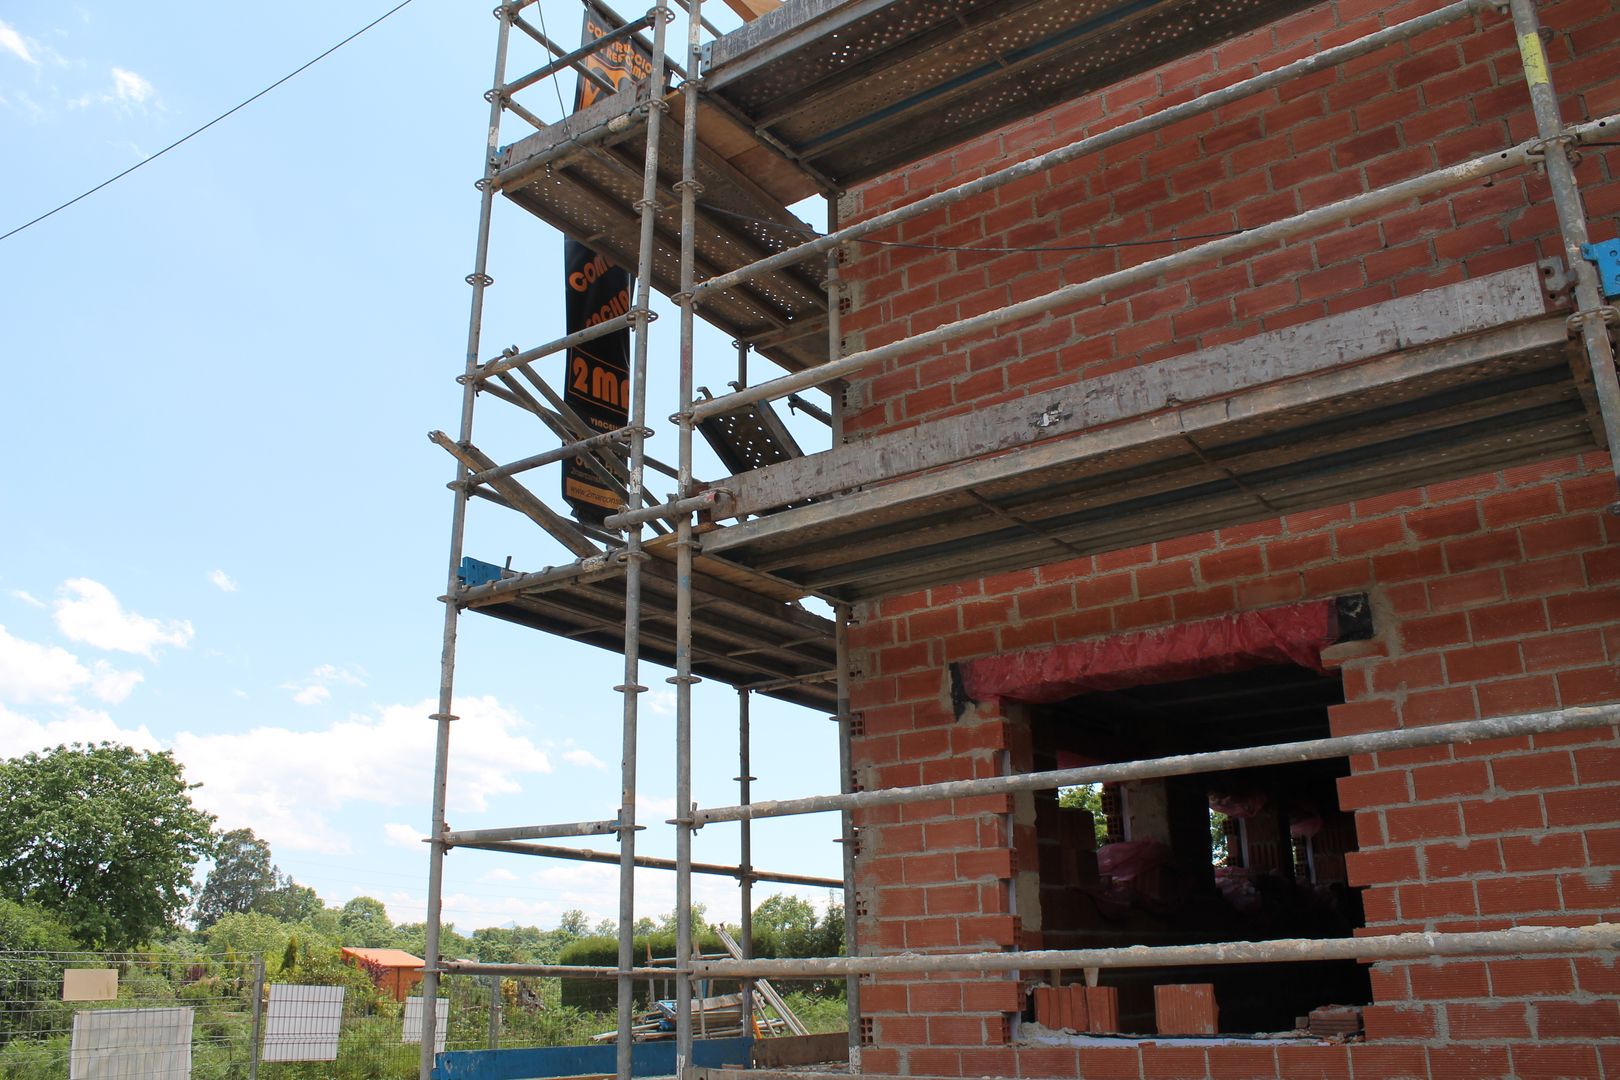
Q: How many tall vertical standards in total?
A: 6